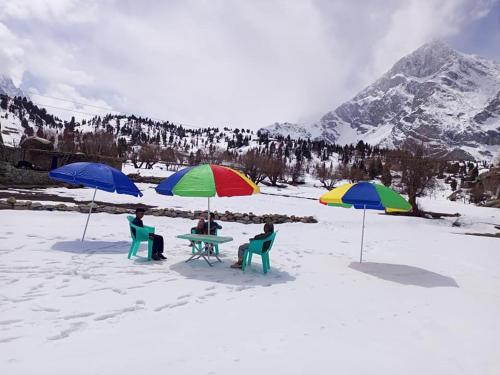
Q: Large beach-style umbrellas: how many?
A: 3